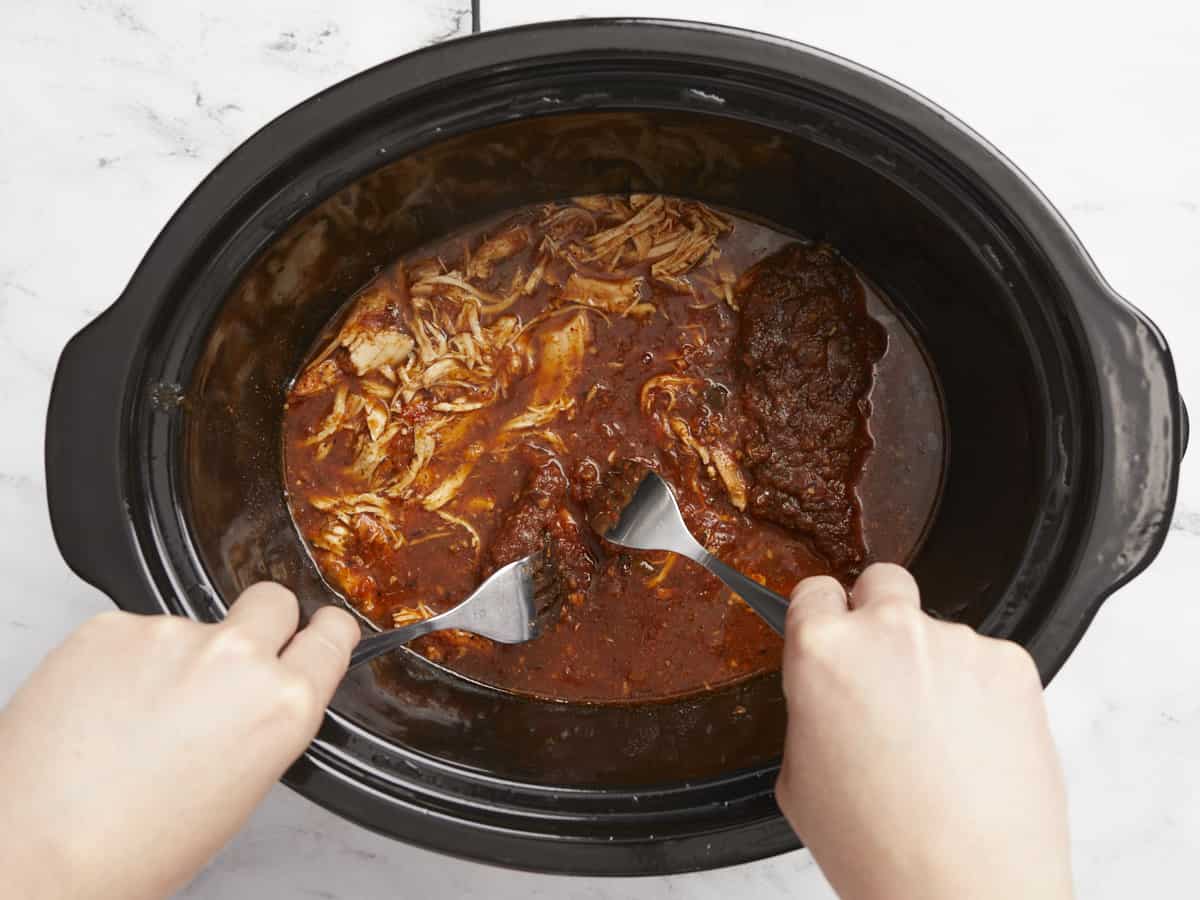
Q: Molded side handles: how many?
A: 2